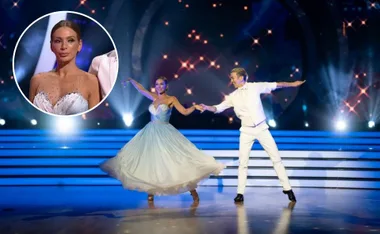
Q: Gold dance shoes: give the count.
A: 2